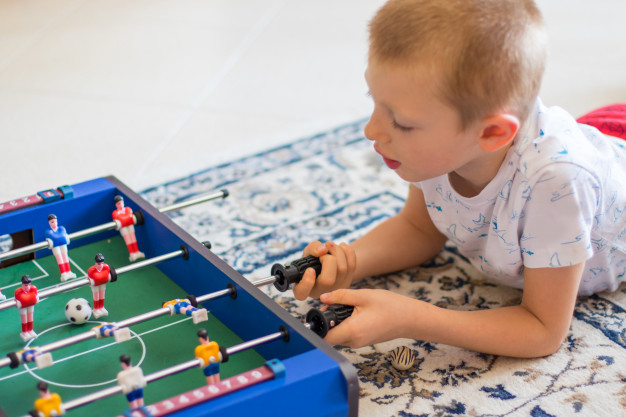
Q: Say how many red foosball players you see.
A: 3